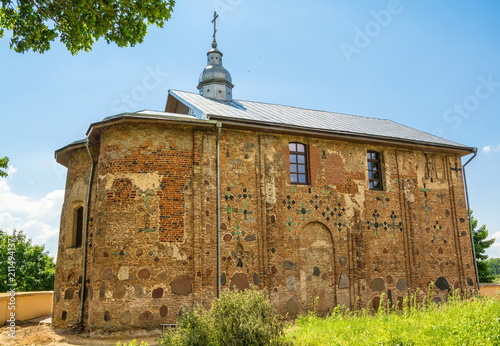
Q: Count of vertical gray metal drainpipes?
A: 3